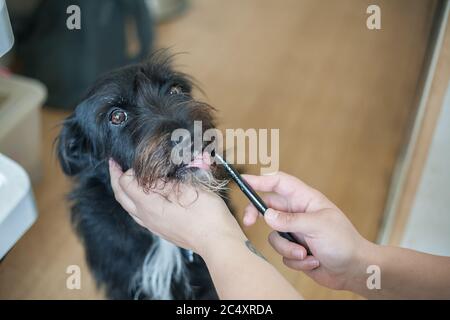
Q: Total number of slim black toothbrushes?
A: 1